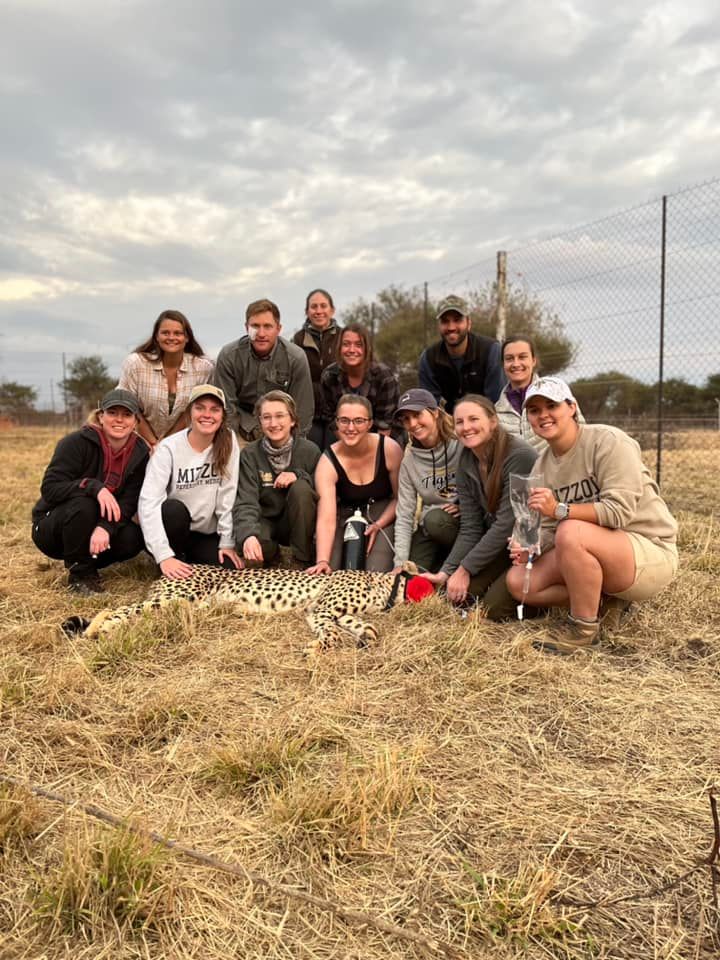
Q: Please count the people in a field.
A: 13